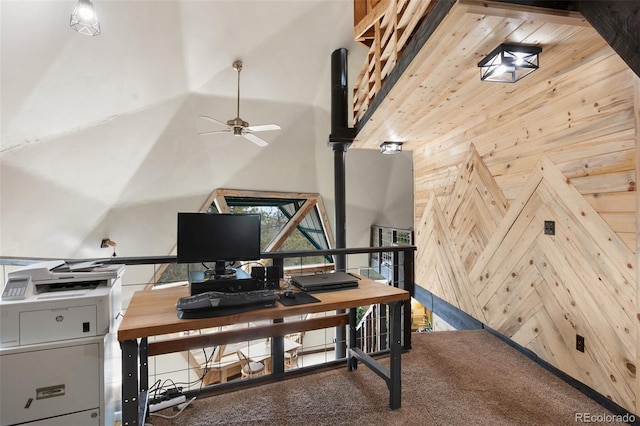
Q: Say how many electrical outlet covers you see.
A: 2